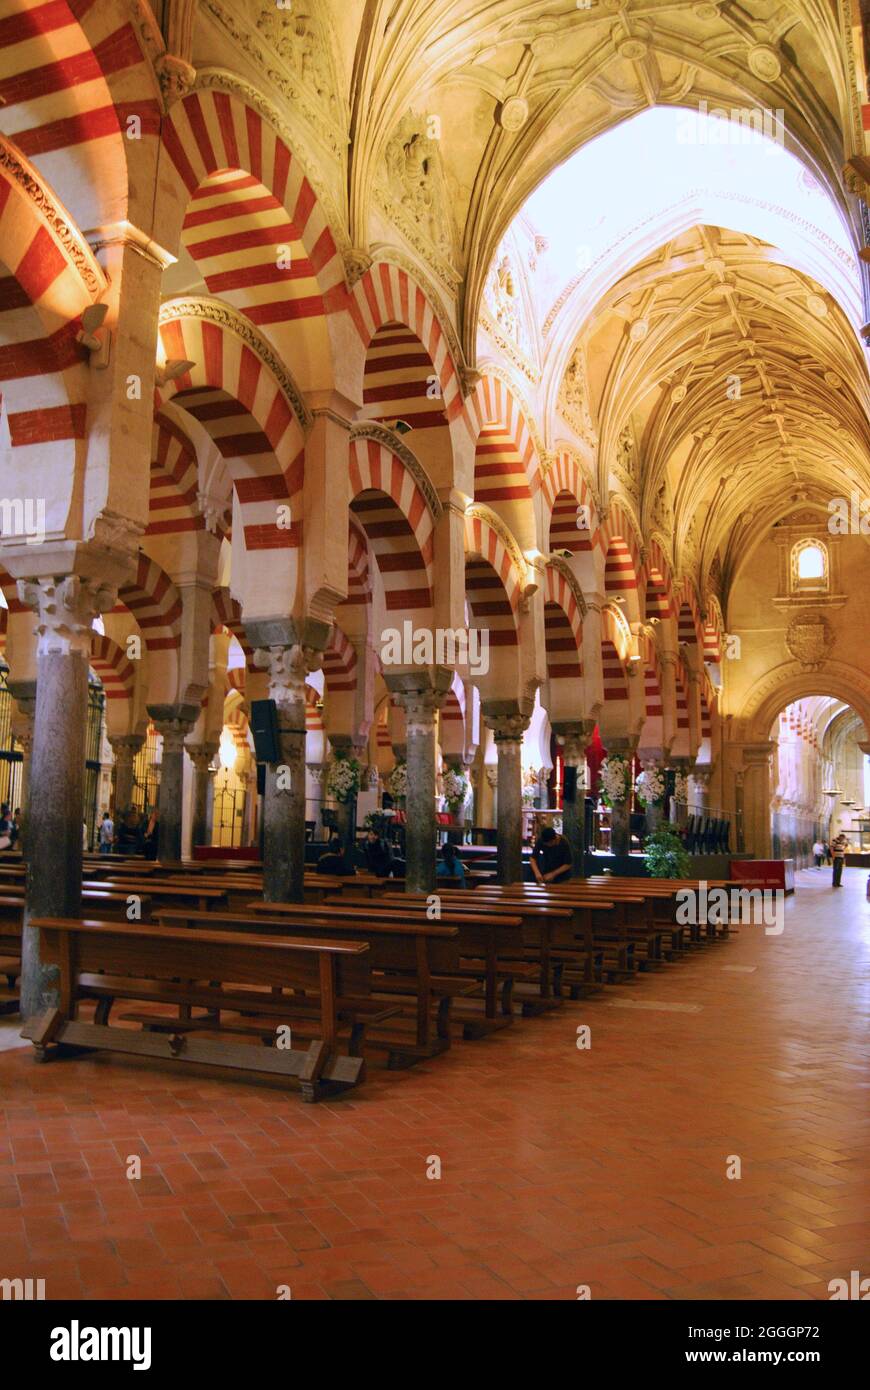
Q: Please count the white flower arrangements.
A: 6